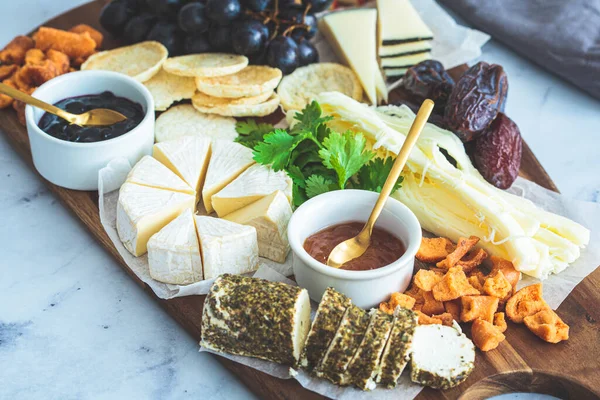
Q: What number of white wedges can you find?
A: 8